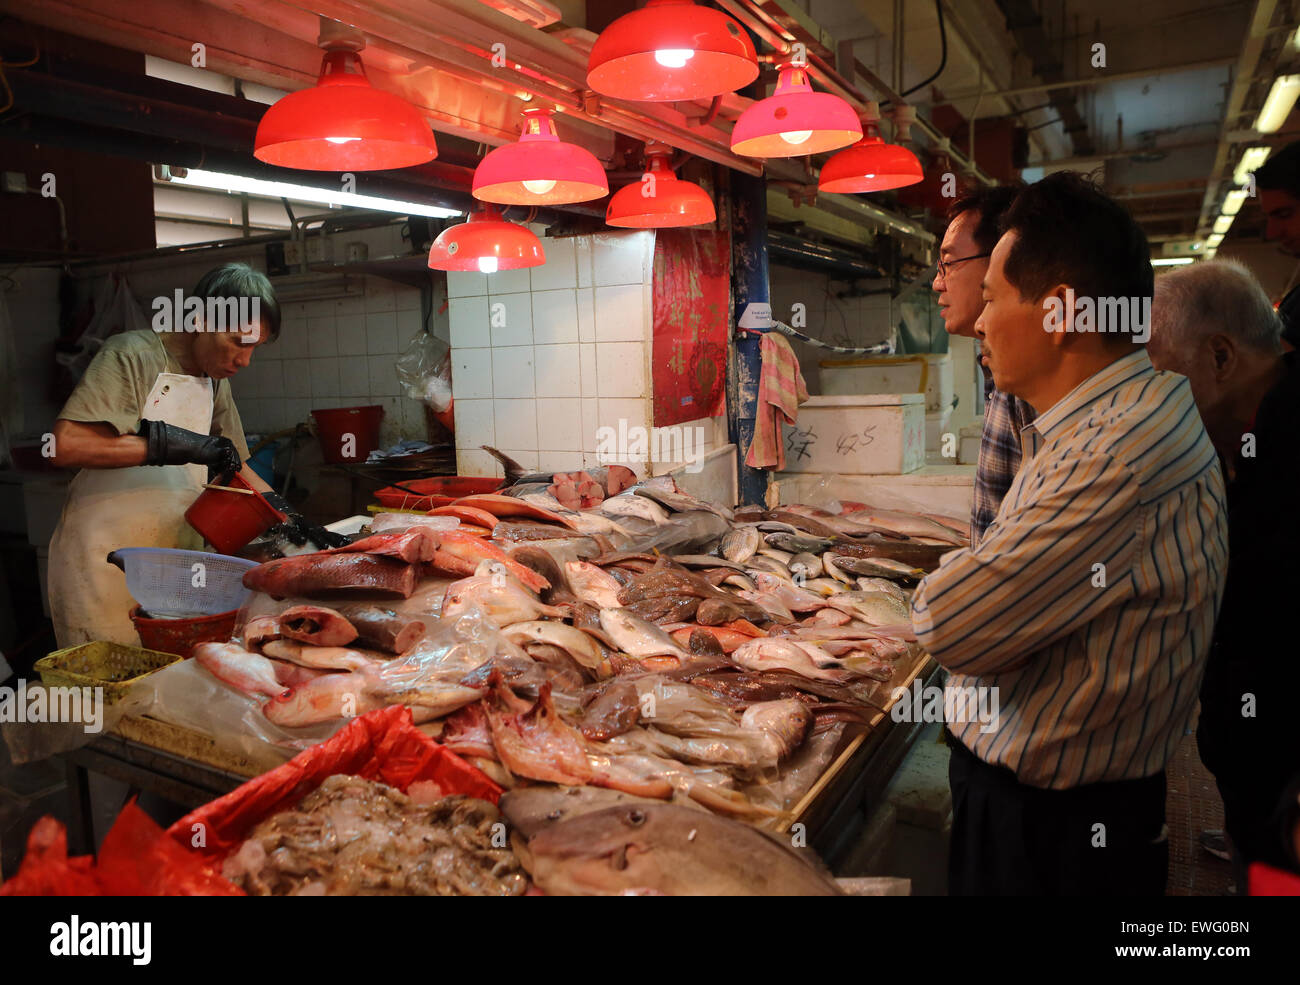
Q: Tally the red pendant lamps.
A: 7